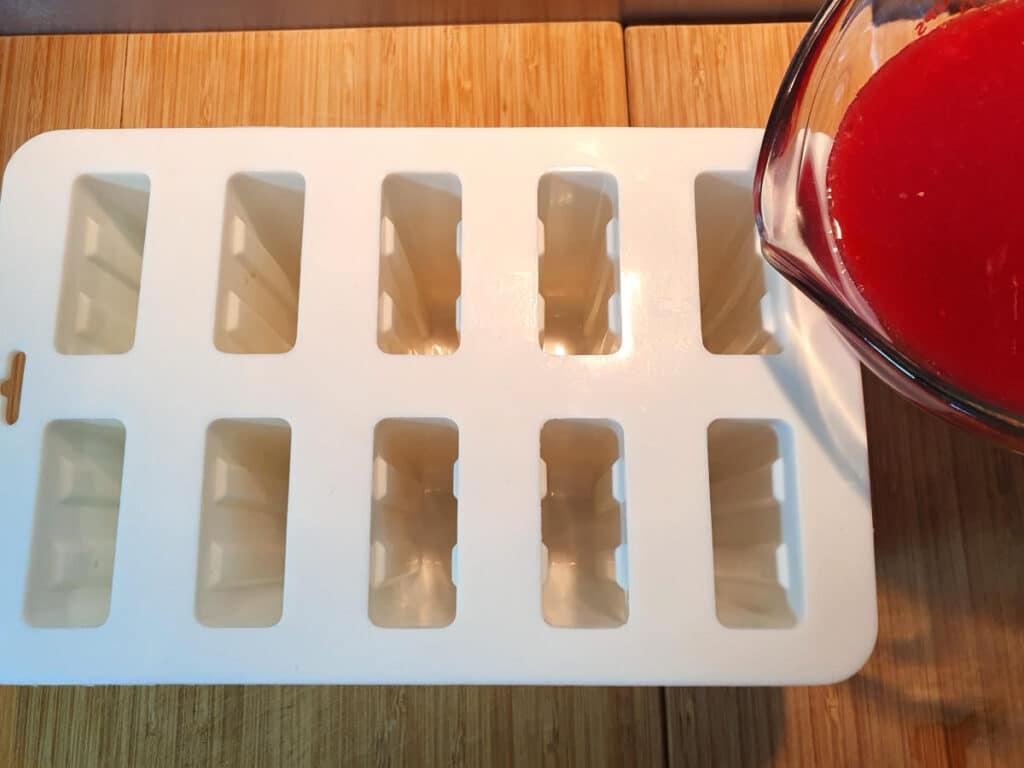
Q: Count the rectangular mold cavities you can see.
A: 10